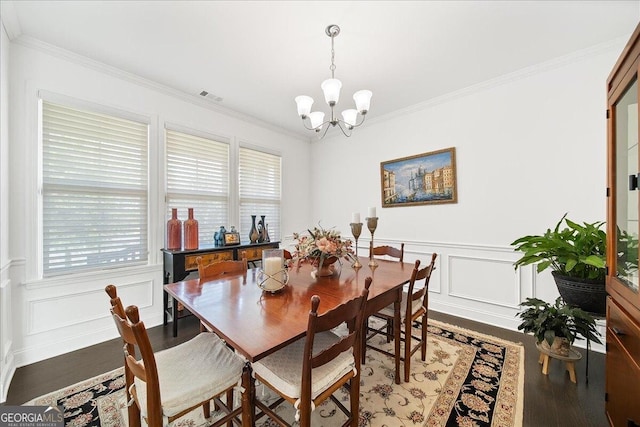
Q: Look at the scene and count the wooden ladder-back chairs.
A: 6